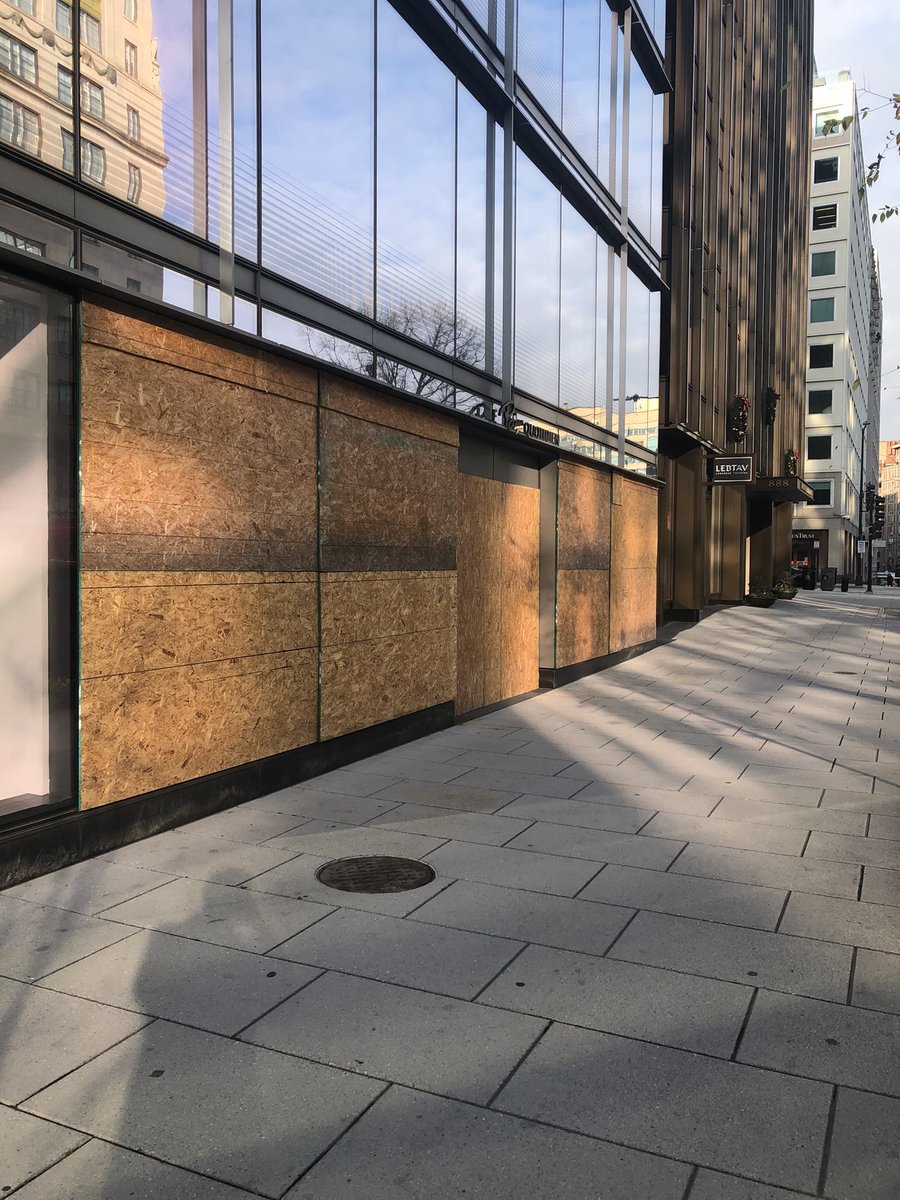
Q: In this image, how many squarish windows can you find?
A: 9